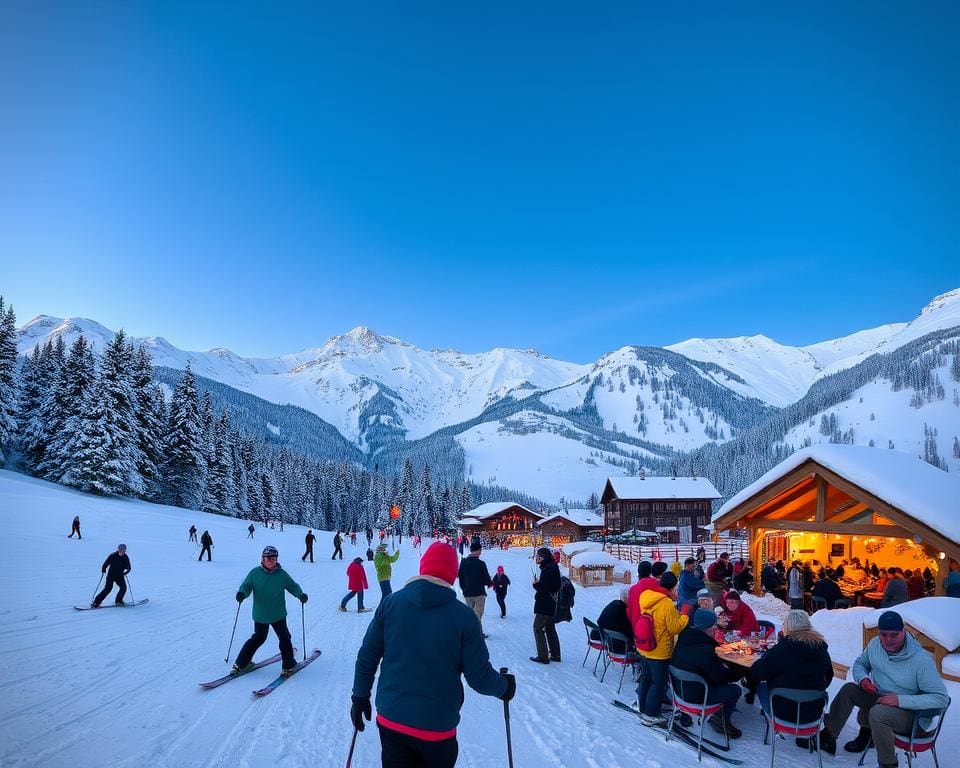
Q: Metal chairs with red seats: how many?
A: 5